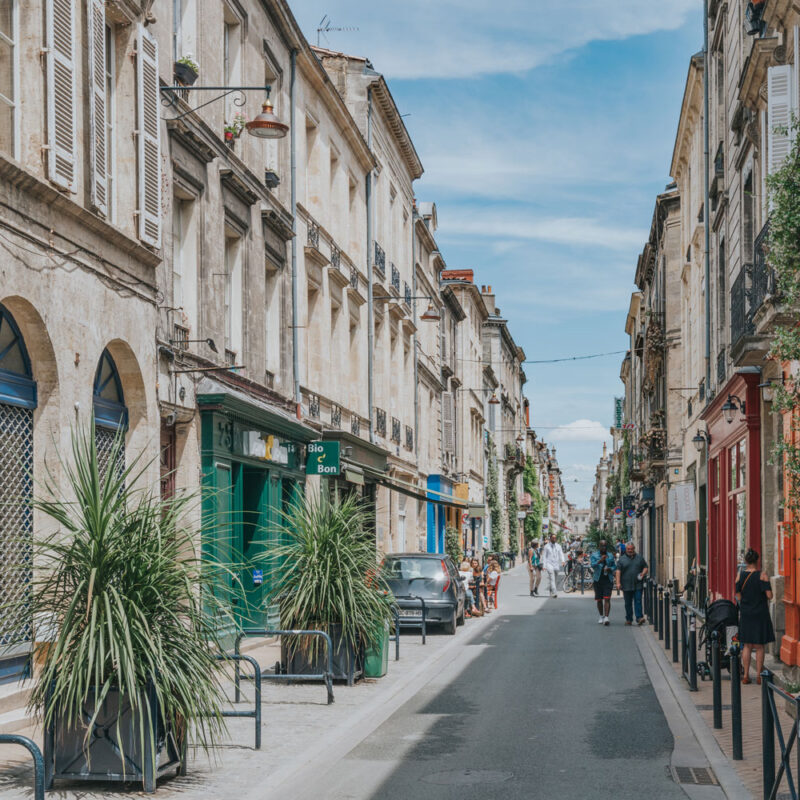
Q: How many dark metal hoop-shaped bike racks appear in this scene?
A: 5